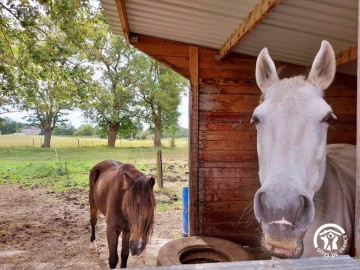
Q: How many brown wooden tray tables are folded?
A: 0